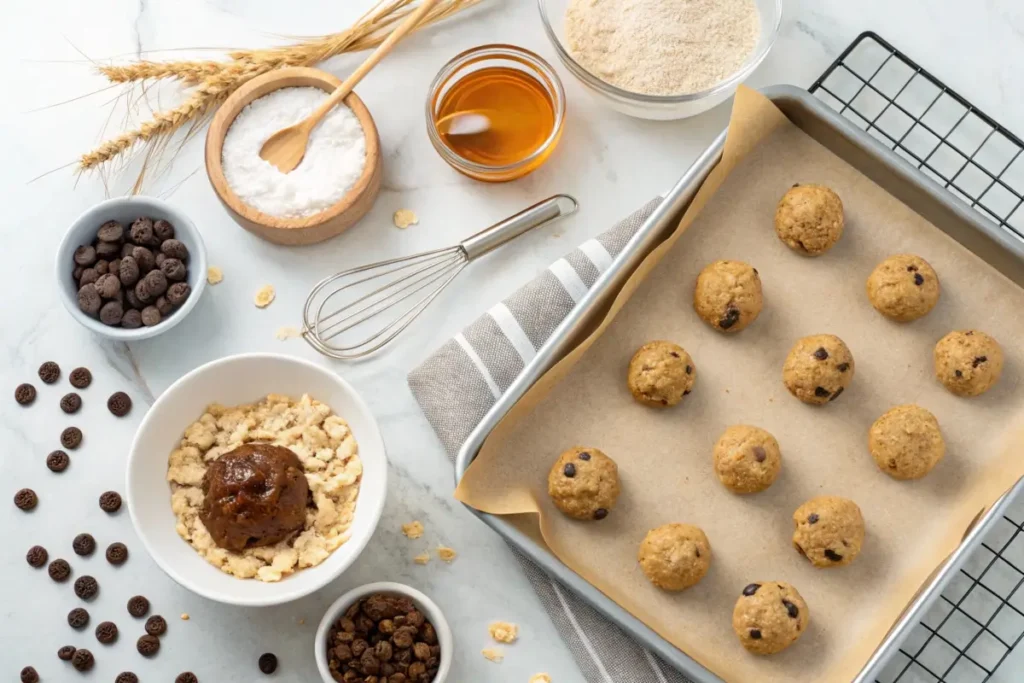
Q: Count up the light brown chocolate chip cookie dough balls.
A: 12